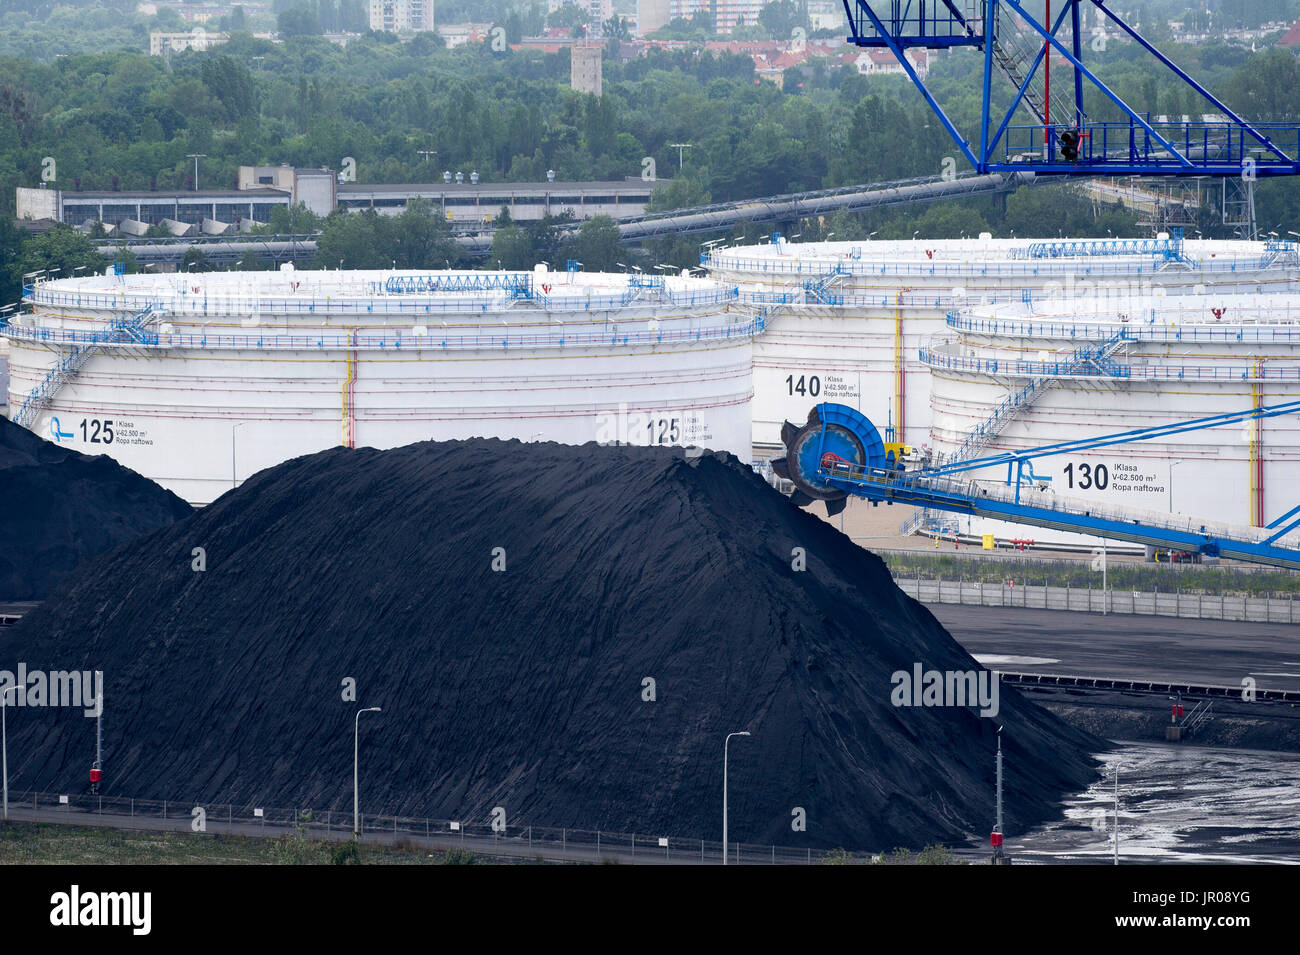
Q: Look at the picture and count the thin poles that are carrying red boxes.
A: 2